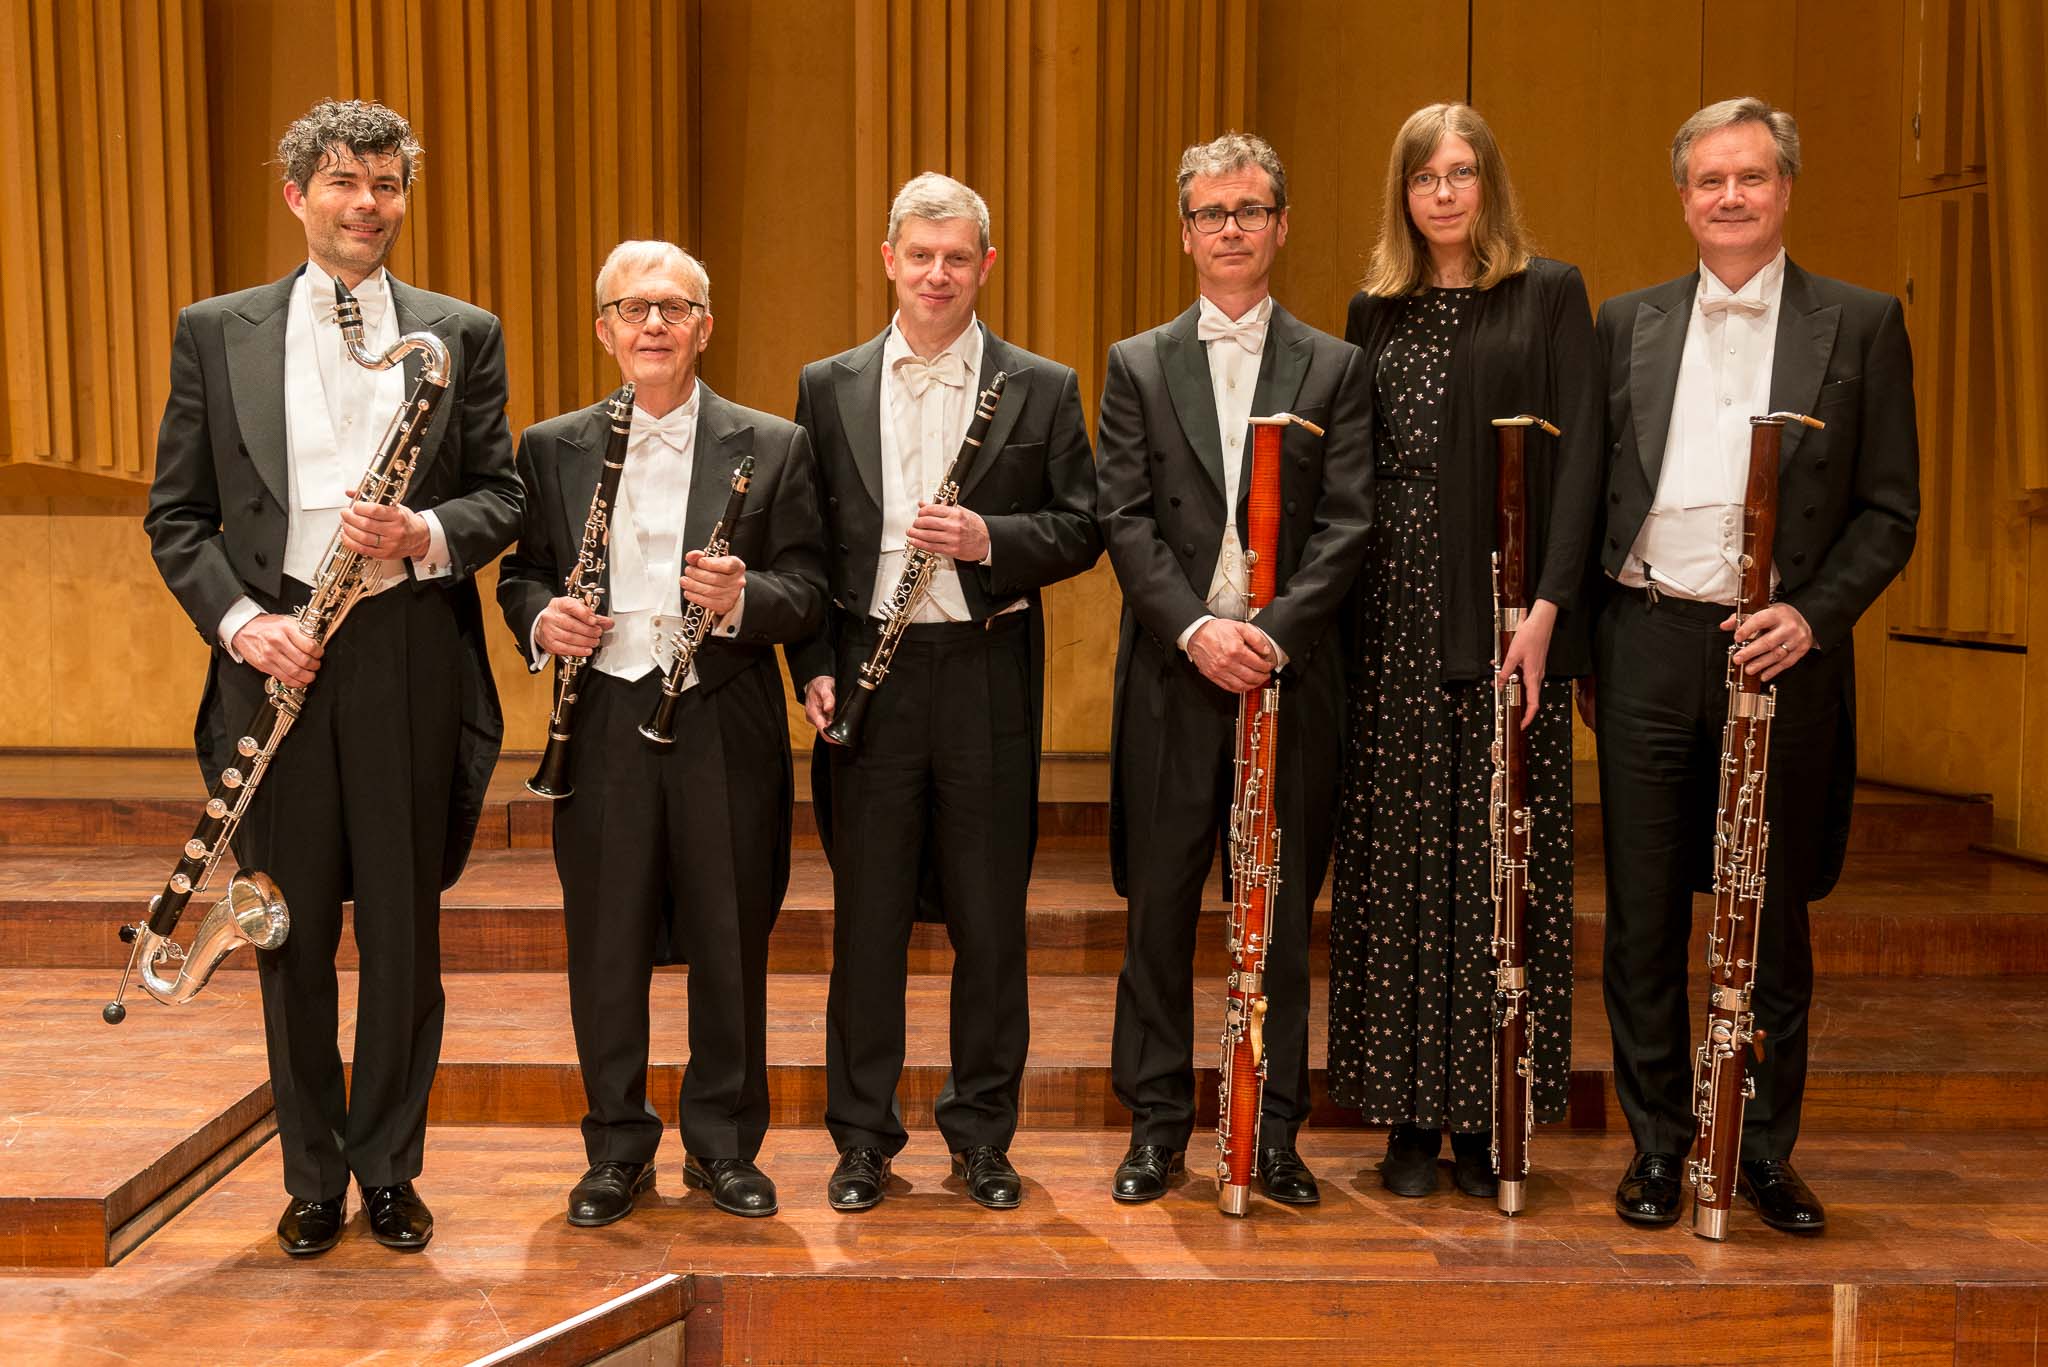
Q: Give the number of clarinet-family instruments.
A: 4